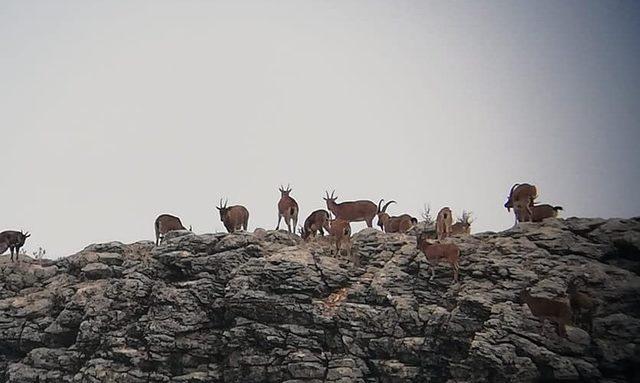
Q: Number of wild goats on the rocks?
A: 15